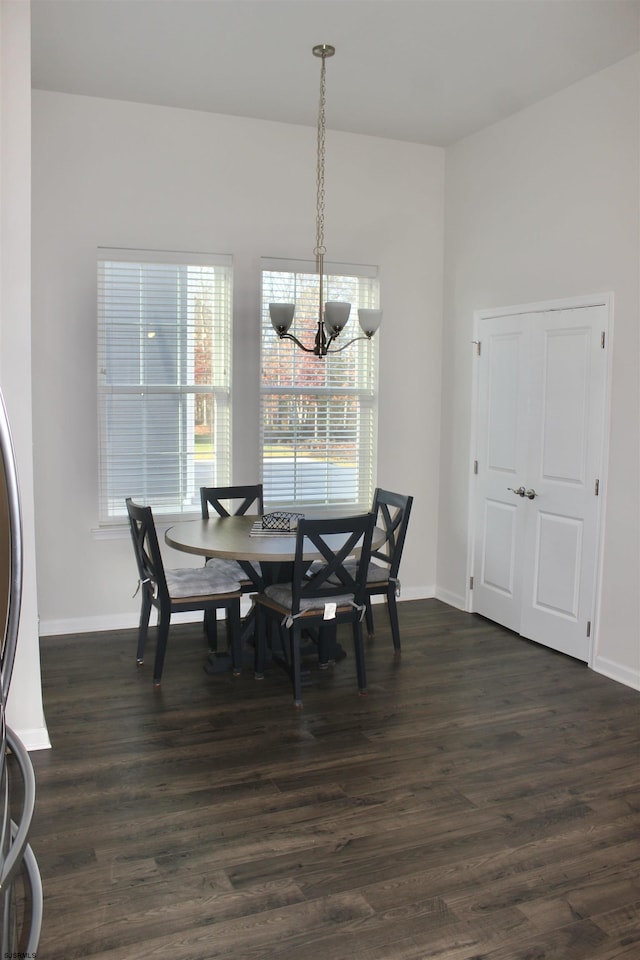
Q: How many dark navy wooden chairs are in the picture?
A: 4